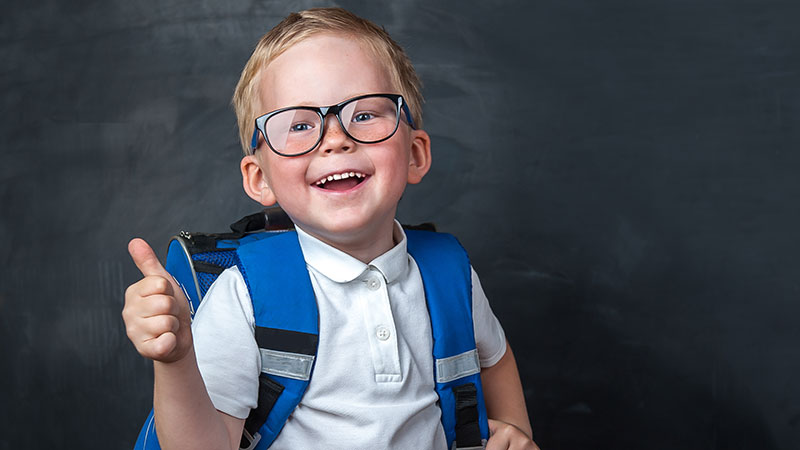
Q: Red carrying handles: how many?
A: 0